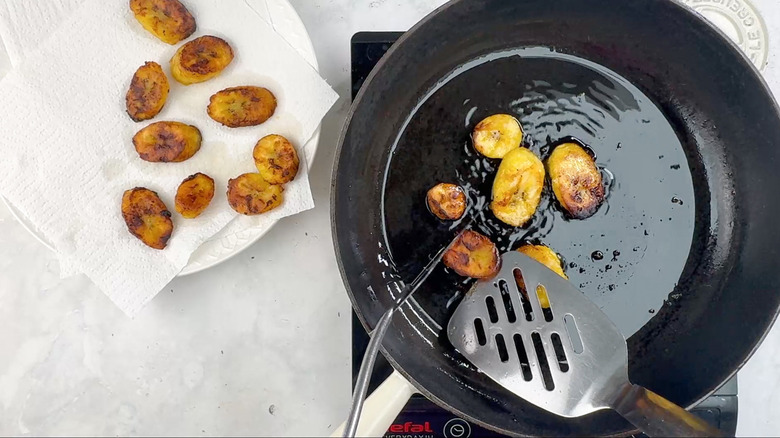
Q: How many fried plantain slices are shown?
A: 15